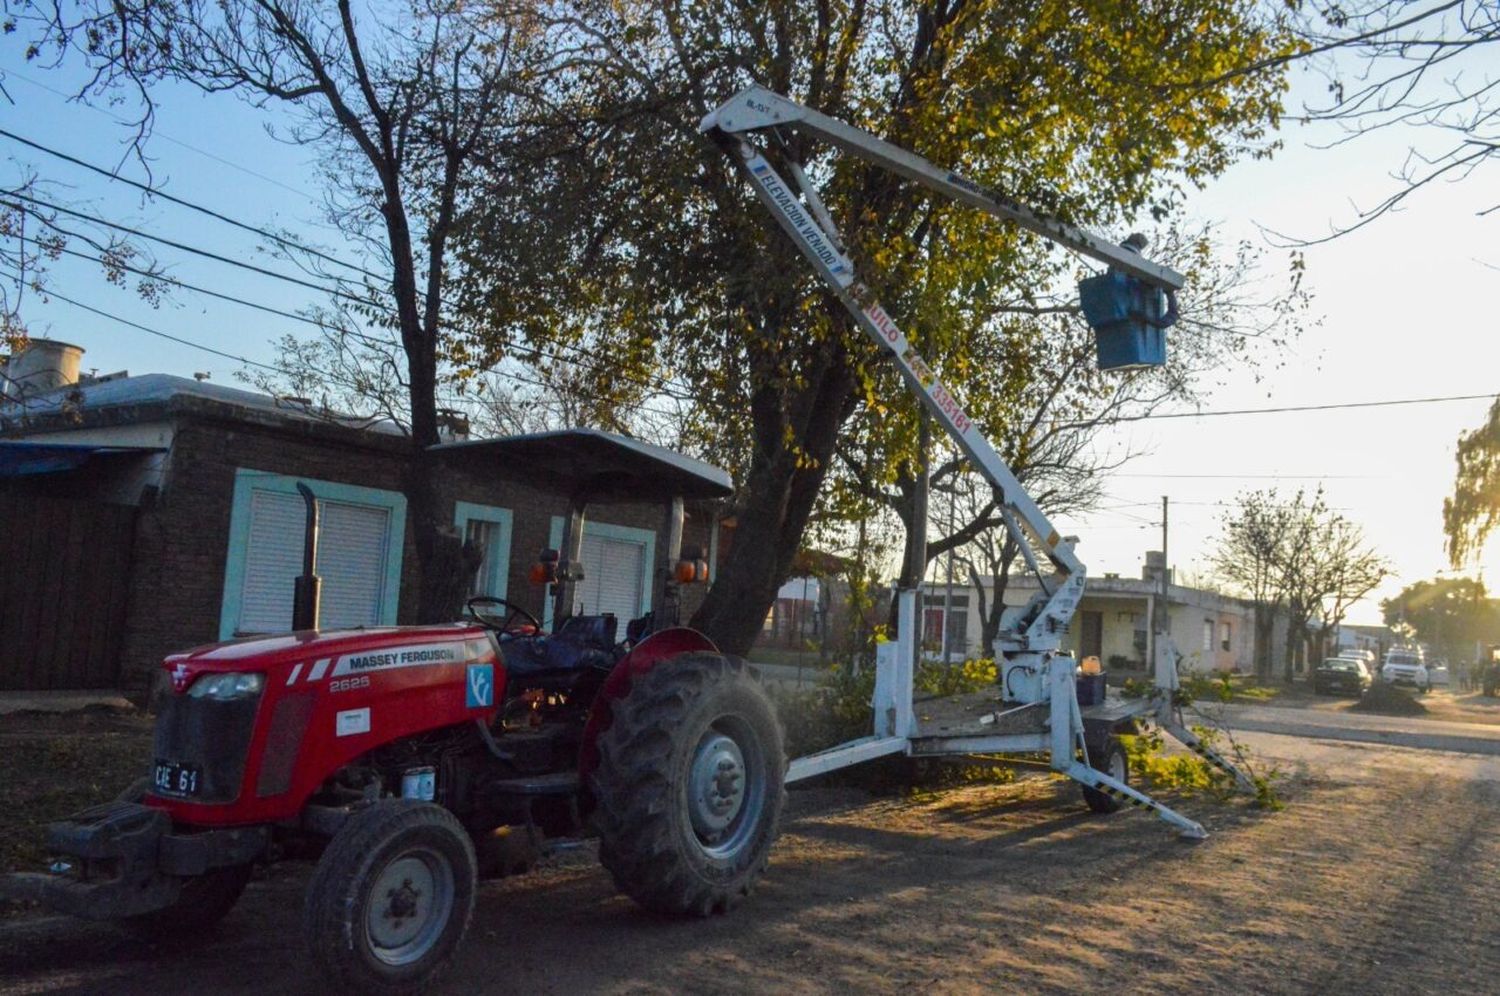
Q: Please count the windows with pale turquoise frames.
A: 3